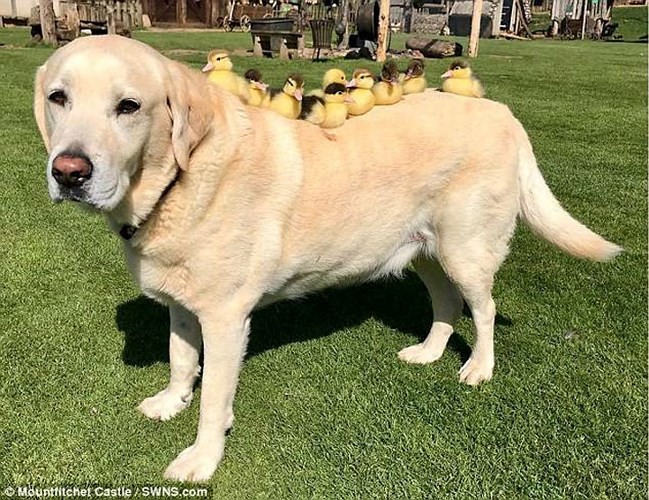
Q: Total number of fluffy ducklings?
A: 9